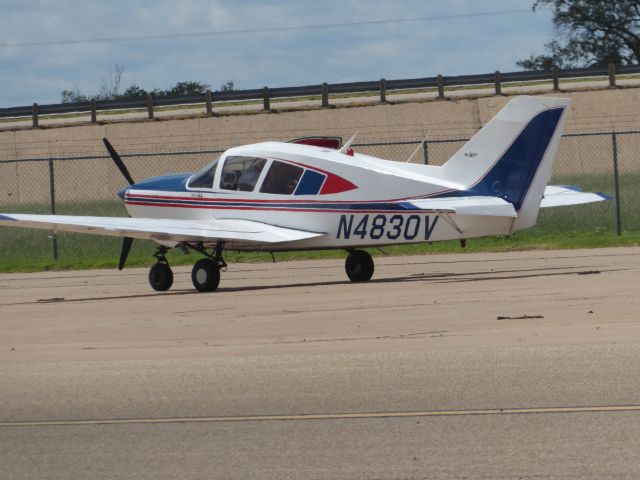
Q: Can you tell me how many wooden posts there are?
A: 11